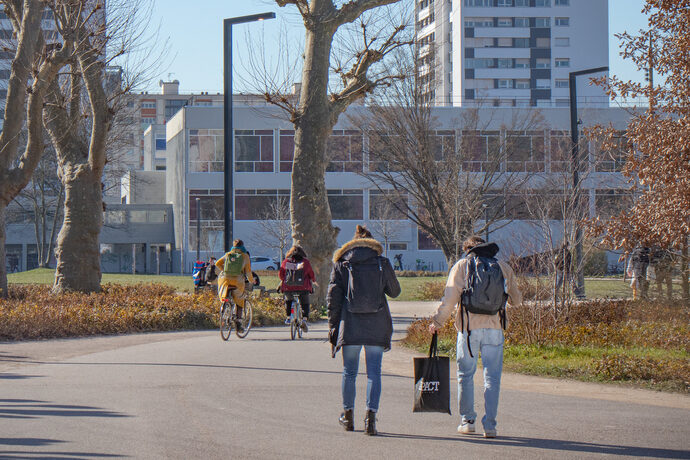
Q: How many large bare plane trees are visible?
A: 3